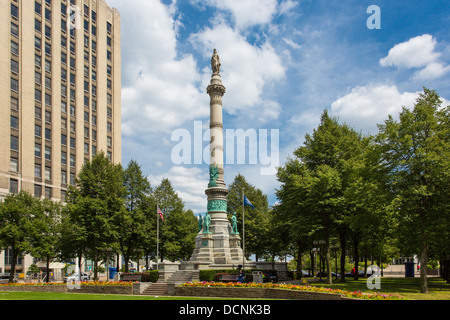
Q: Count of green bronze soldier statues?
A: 3